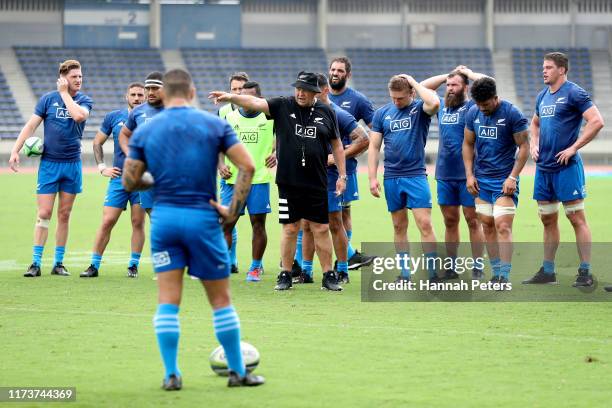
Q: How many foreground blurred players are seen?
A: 1